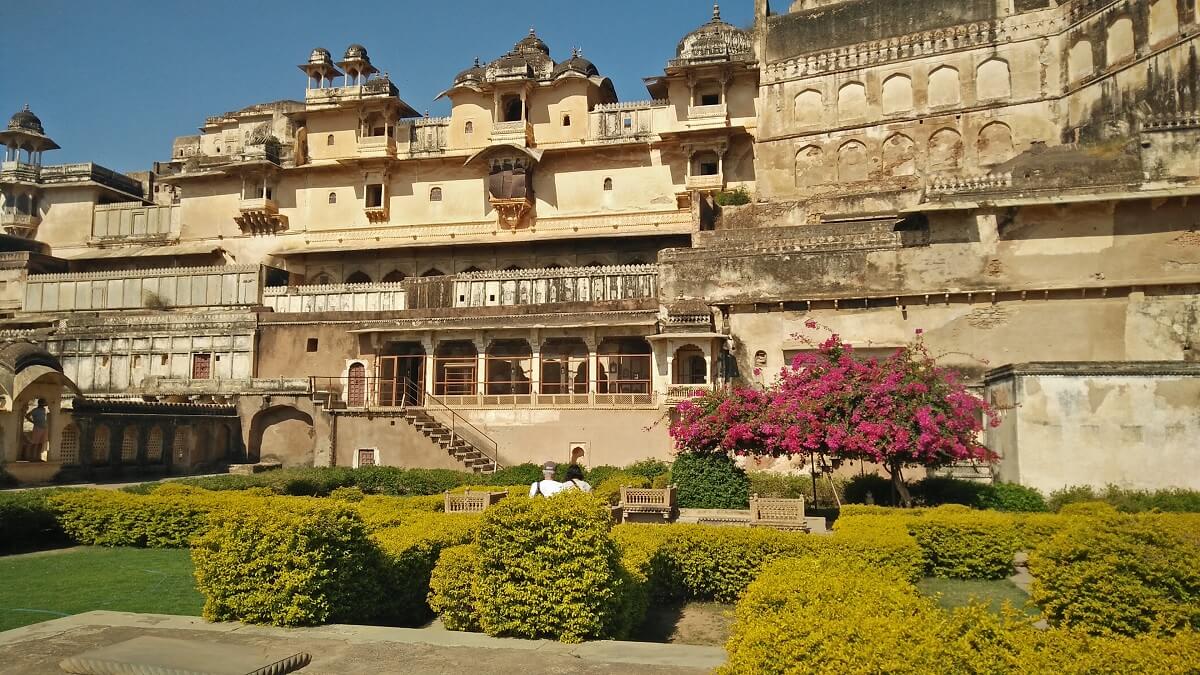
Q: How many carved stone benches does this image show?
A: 3